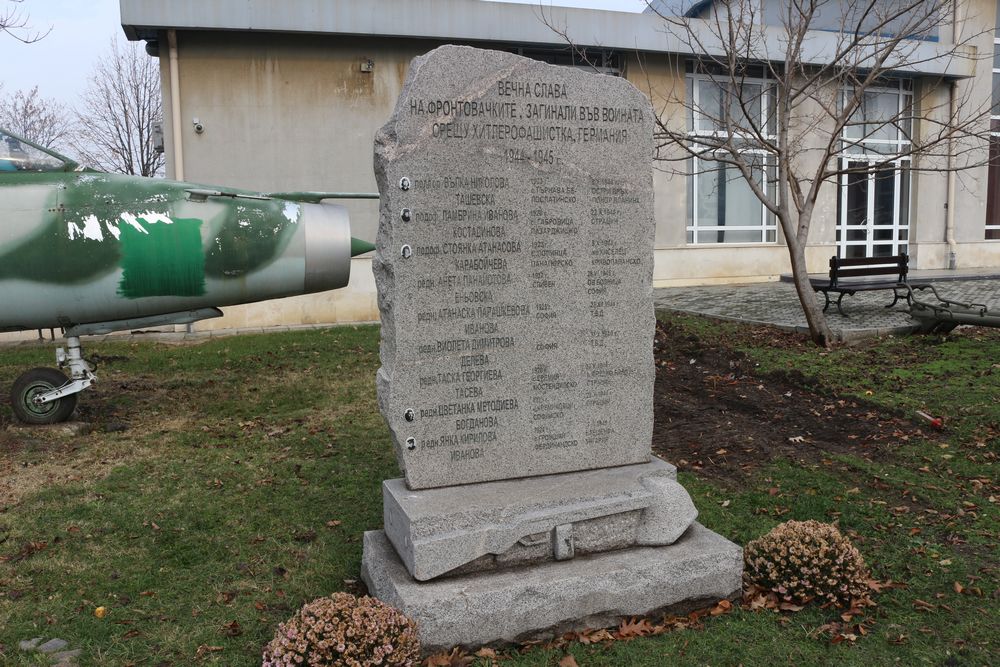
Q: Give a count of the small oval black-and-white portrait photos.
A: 5